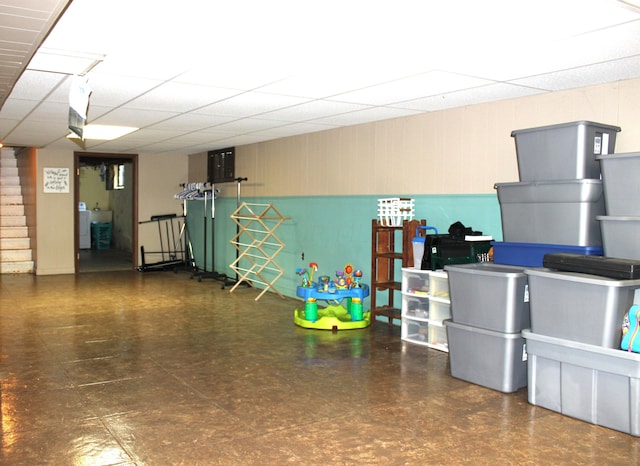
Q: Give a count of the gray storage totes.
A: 8